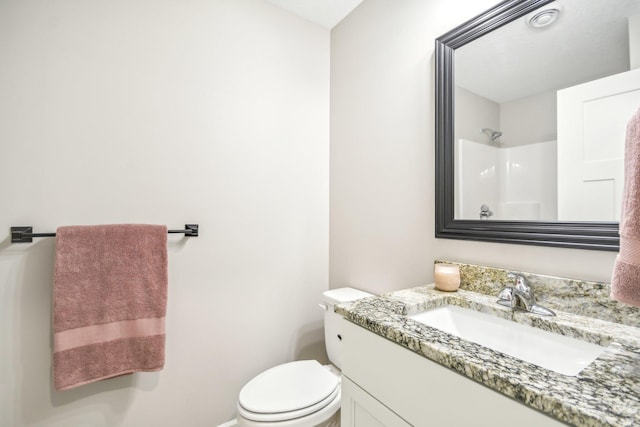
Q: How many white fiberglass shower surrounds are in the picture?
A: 1